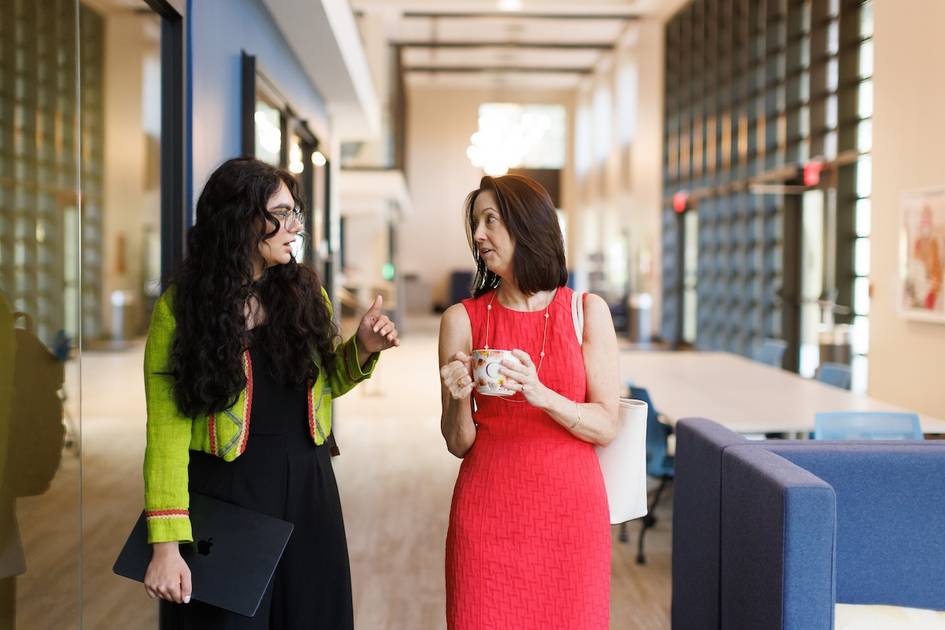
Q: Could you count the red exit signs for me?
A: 2